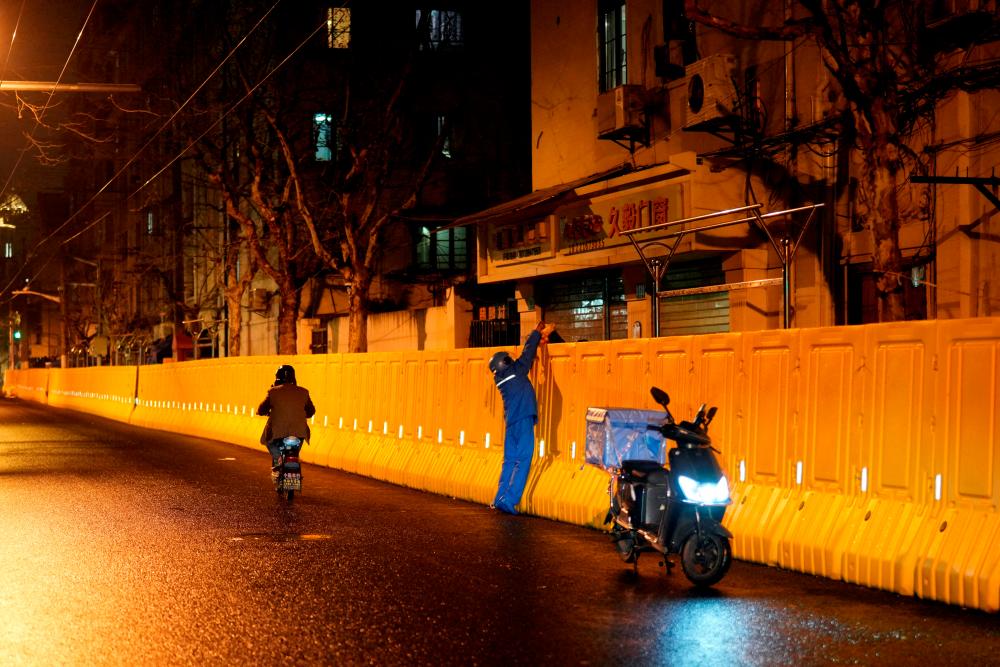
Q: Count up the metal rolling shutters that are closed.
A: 2